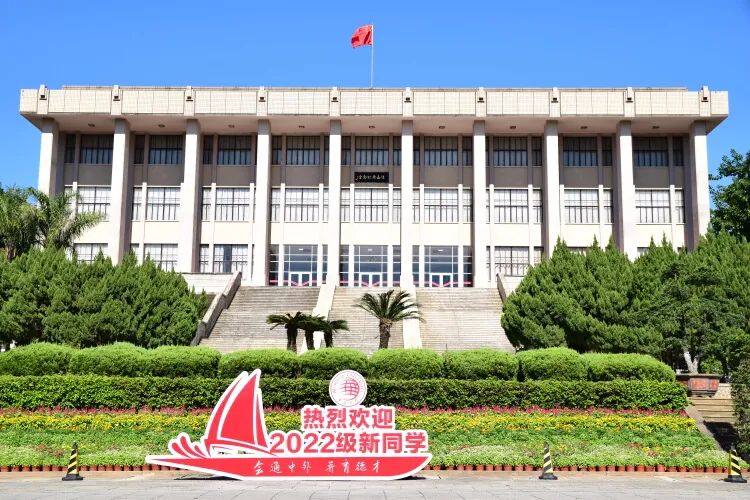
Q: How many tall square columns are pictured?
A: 10